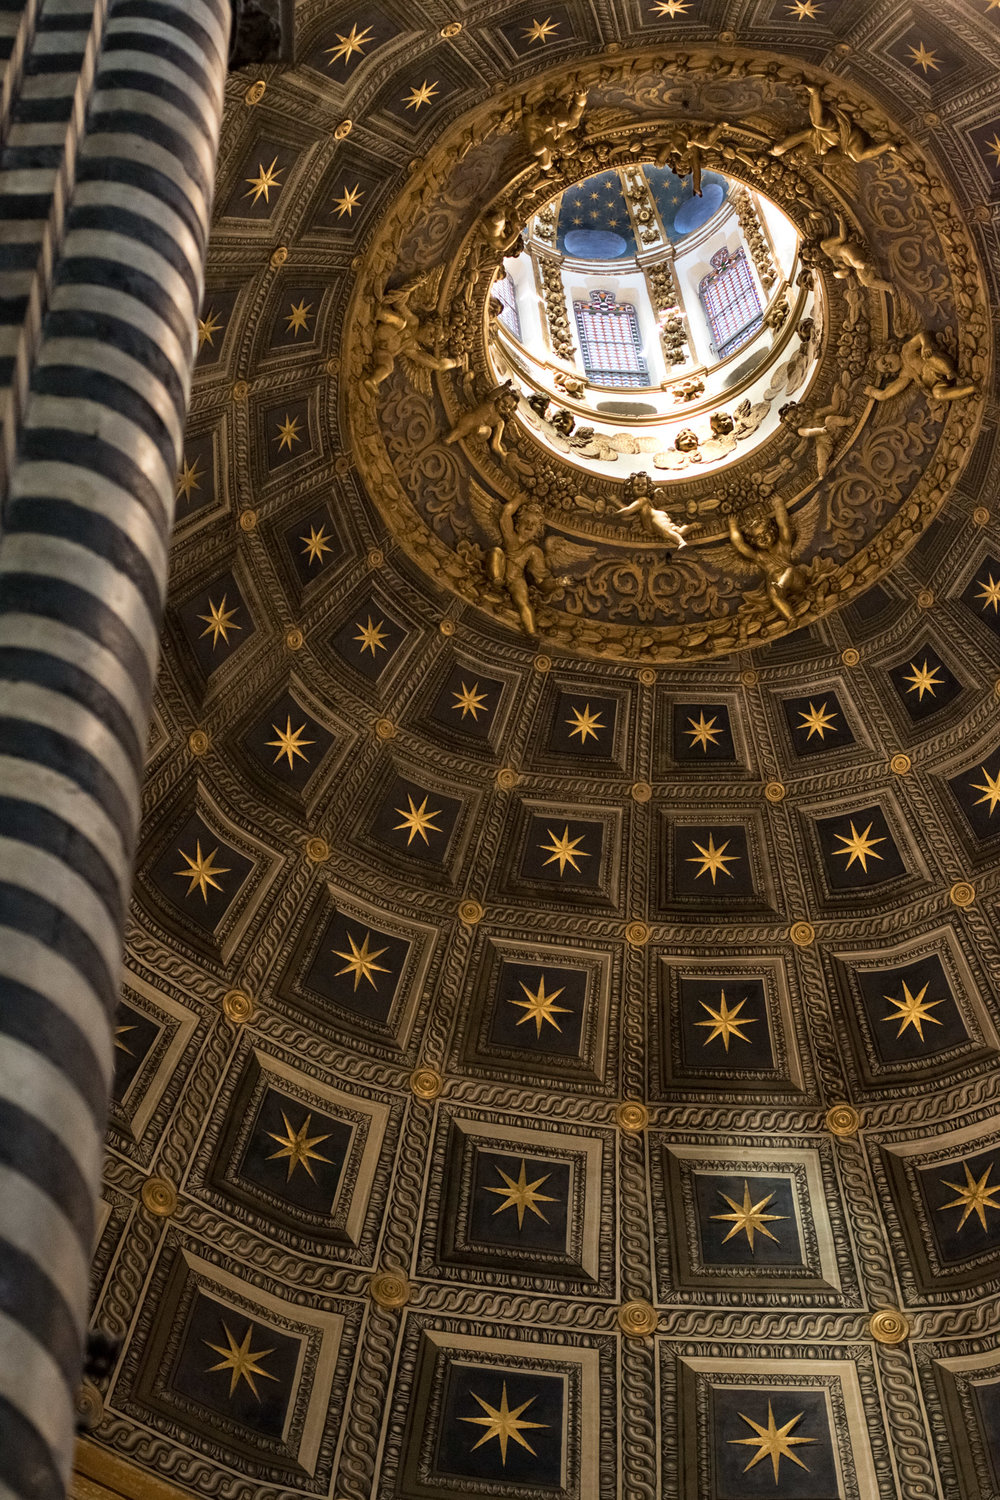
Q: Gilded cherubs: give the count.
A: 12